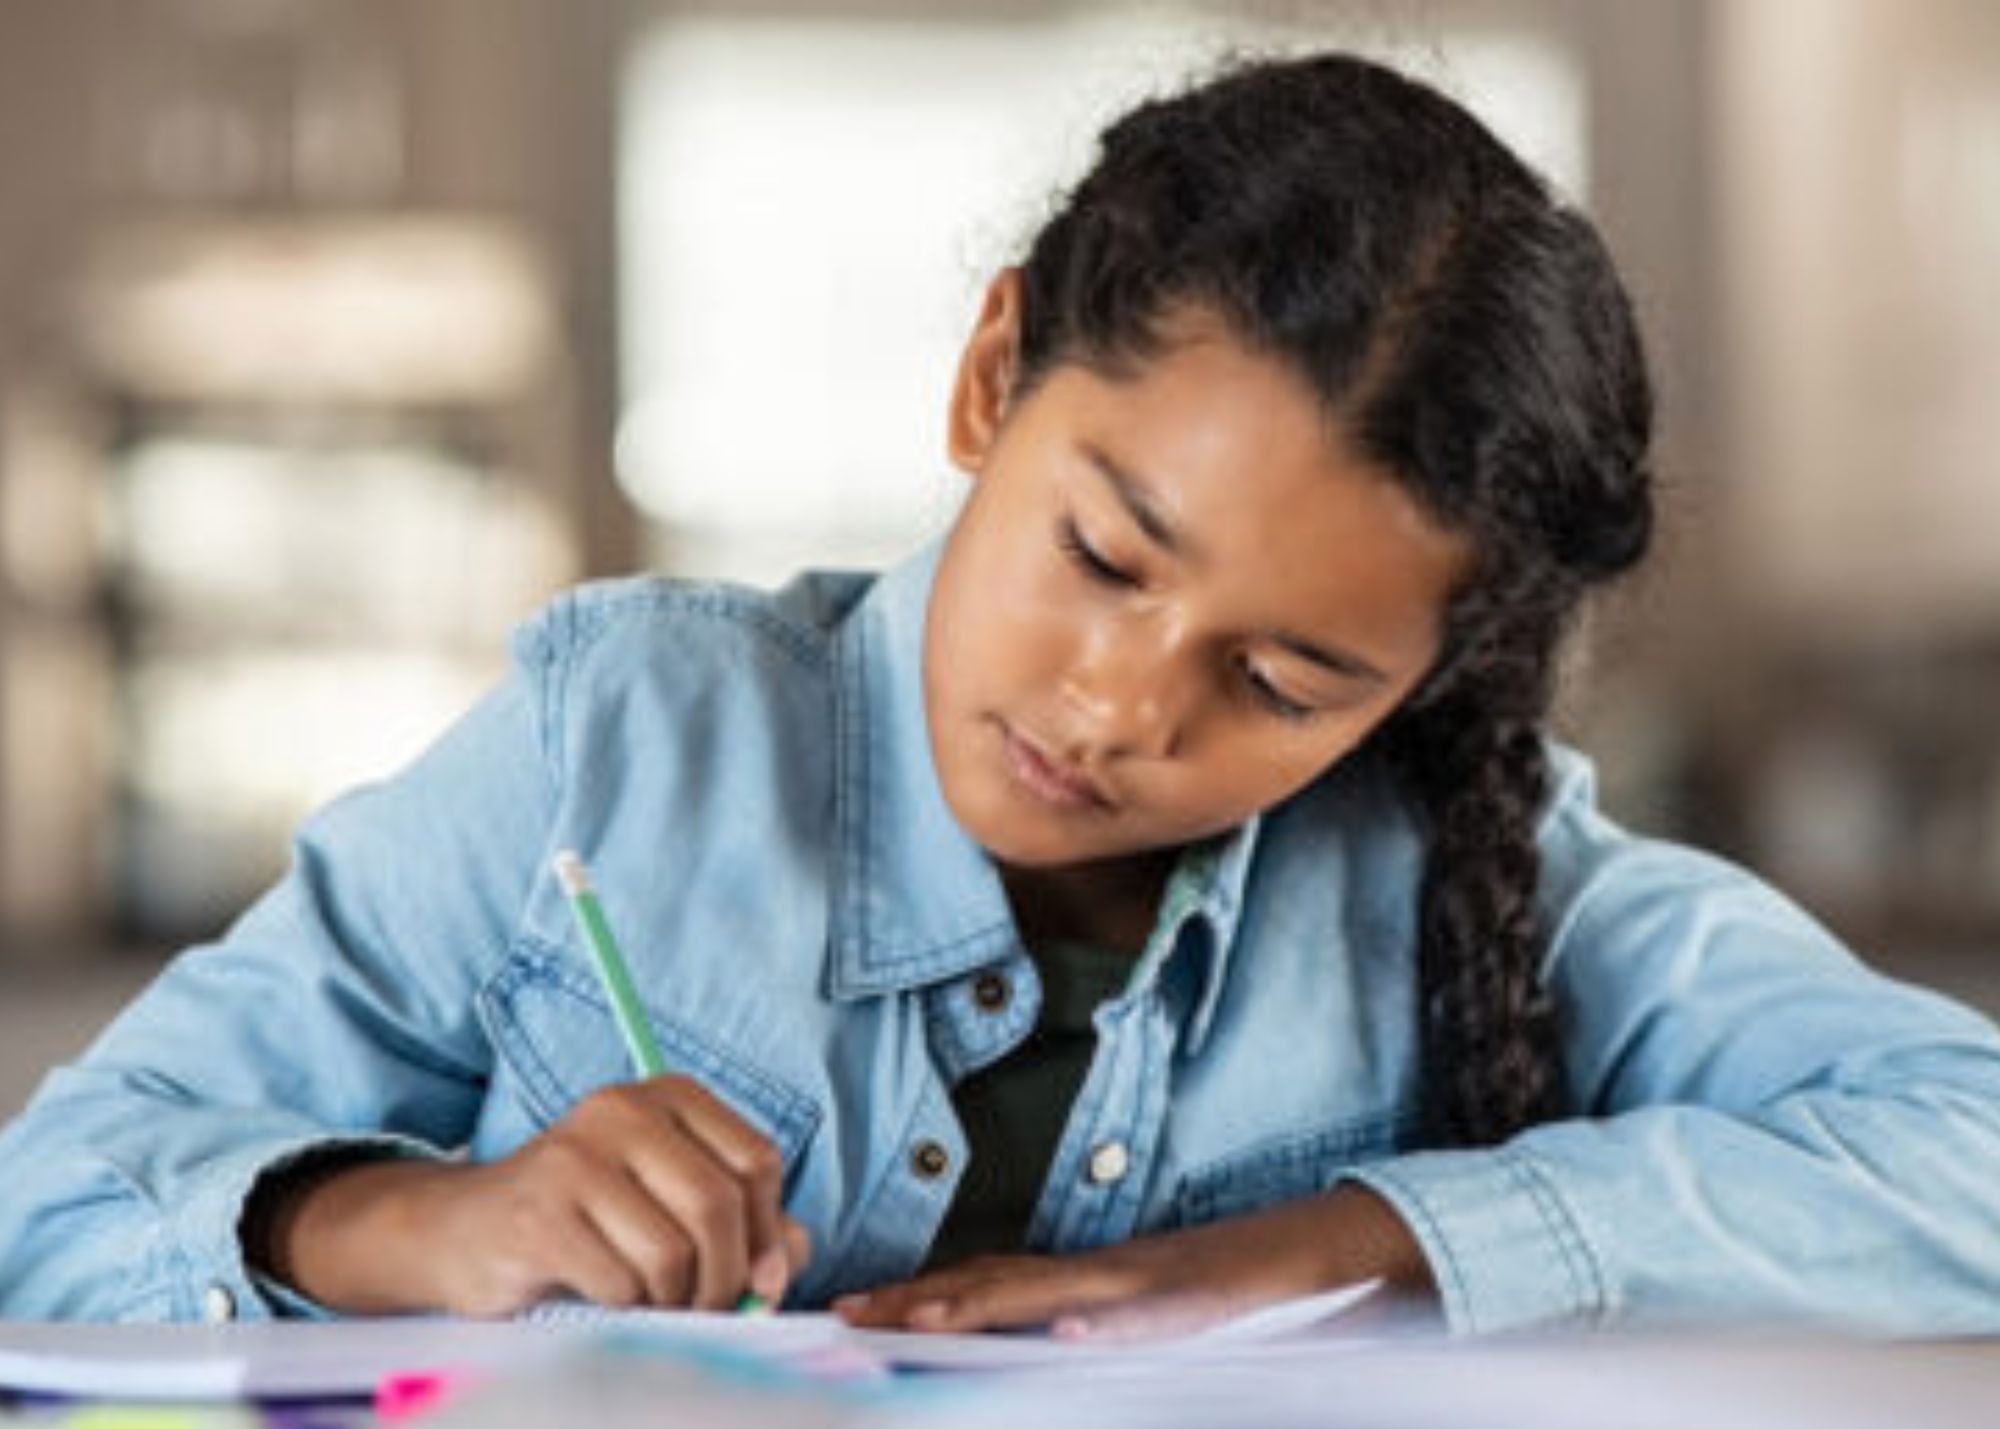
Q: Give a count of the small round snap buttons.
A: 4